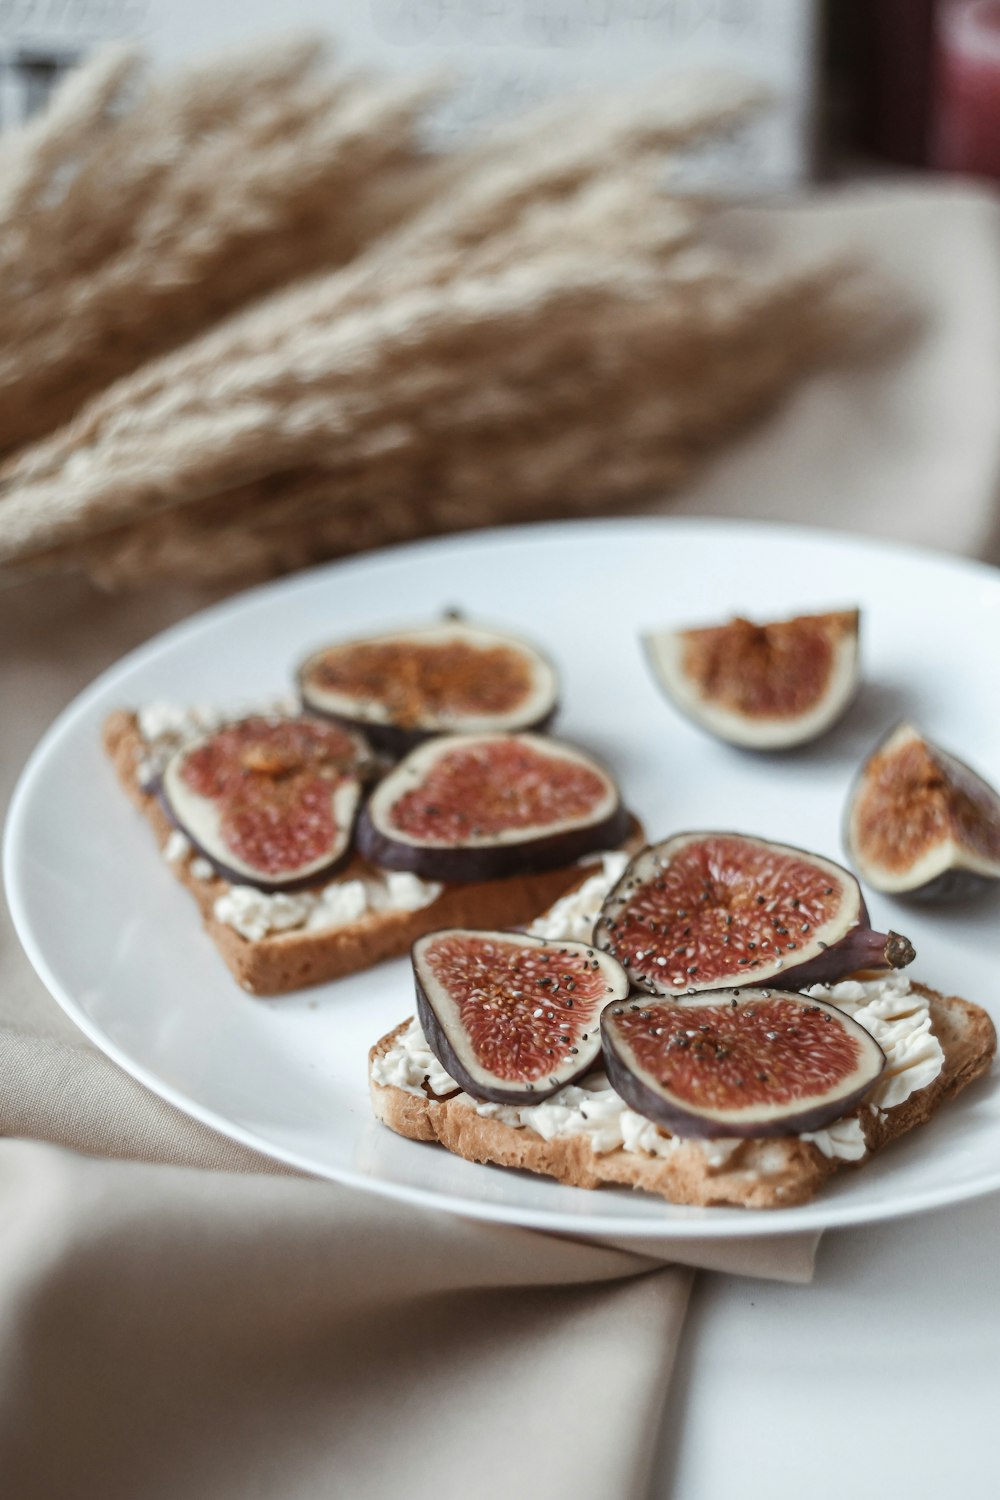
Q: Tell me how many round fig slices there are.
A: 6